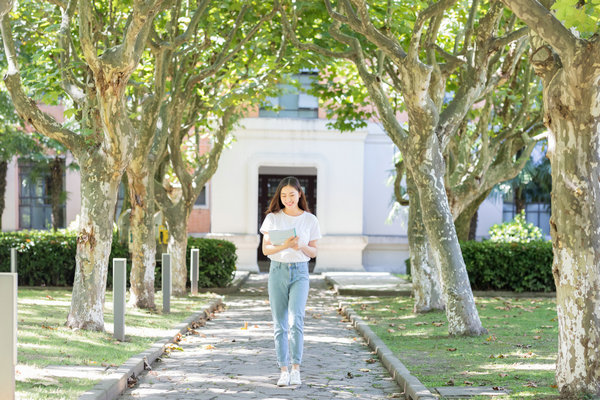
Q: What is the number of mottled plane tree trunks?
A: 6